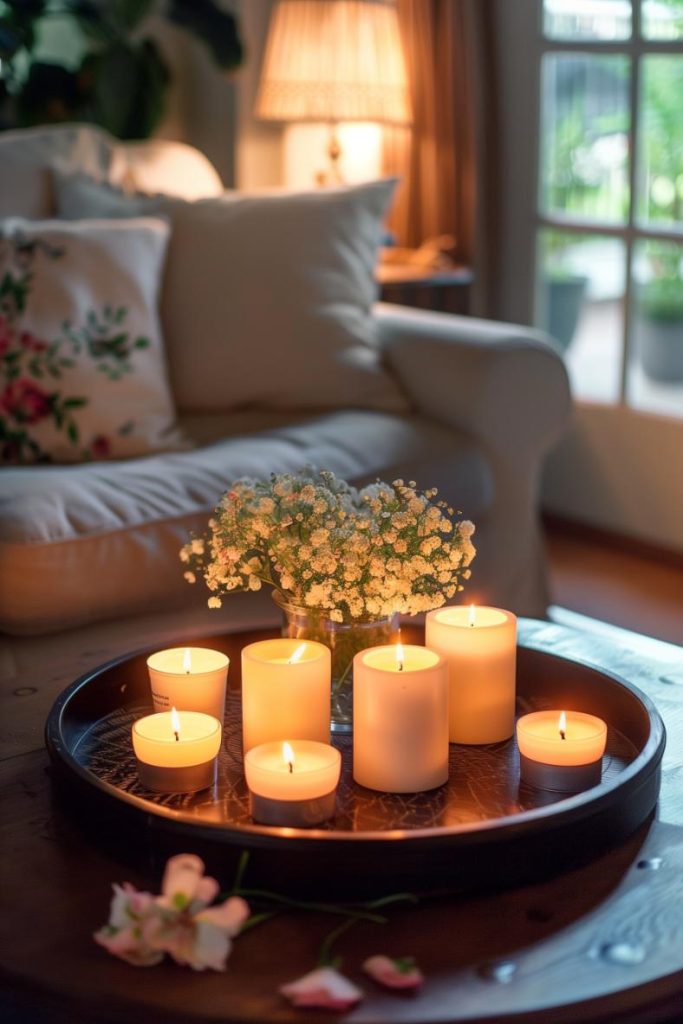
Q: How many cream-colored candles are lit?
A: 7